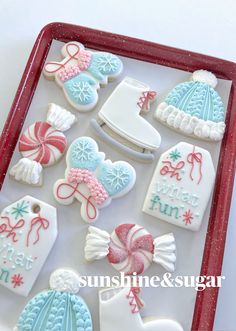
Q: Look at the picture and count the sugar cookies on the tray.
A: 10